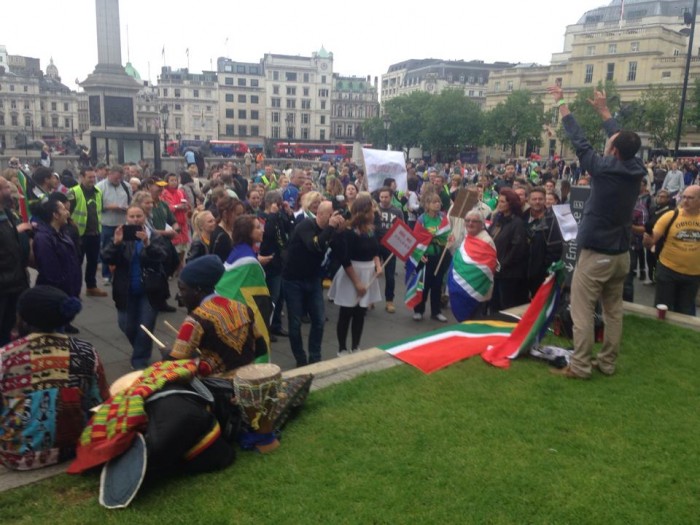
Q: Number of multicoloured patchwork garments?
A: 1